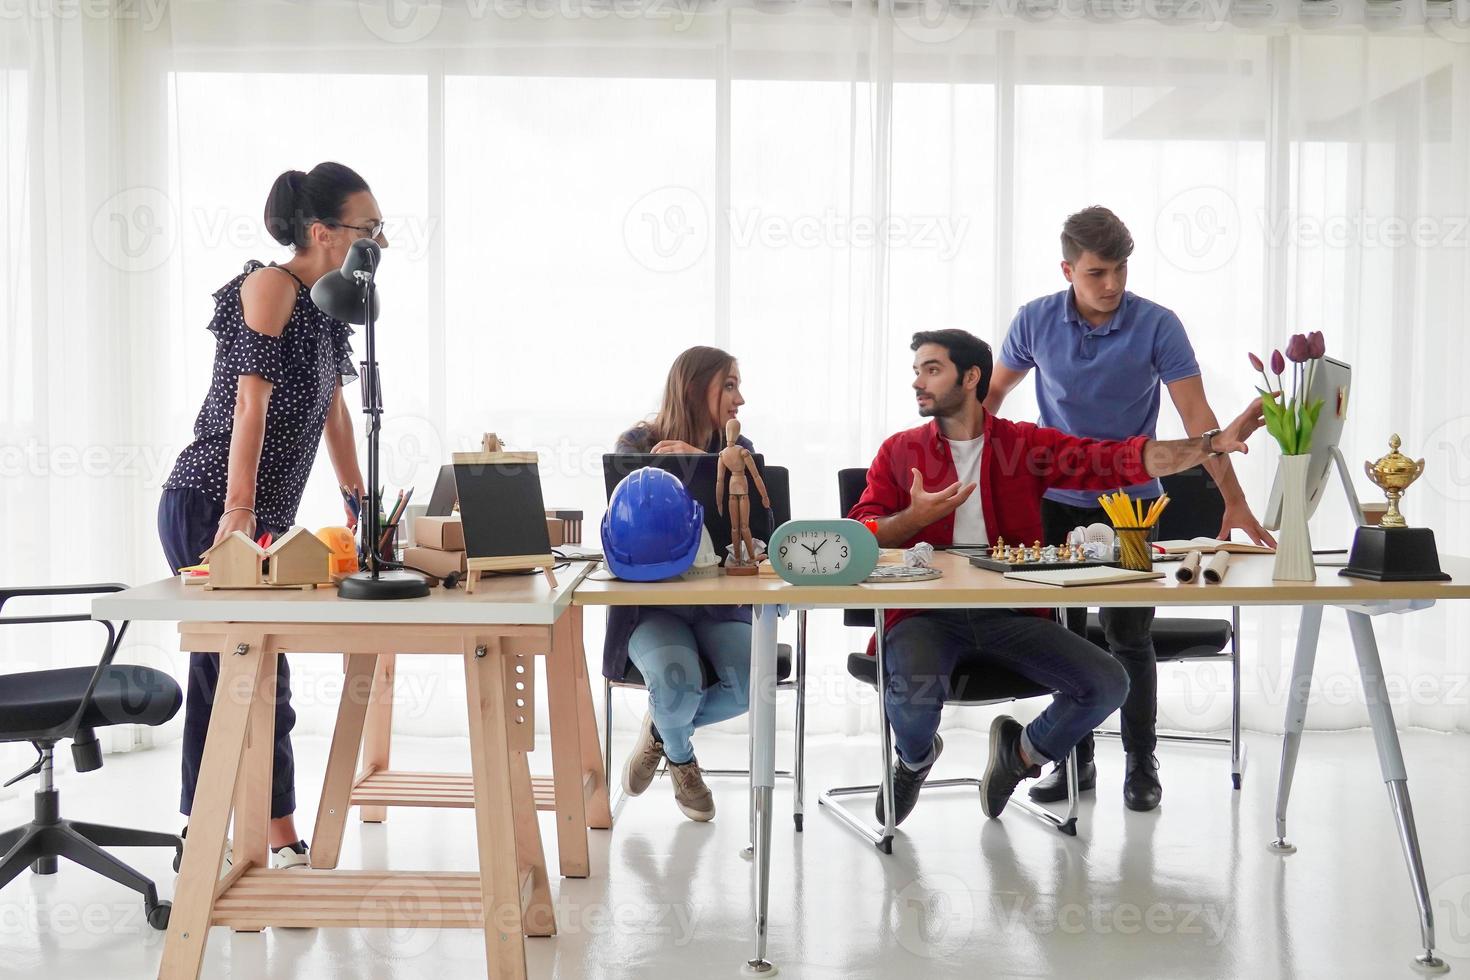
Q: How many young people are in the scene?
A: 4